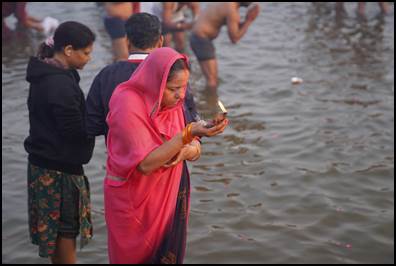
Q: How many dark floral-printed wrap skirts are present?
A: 1